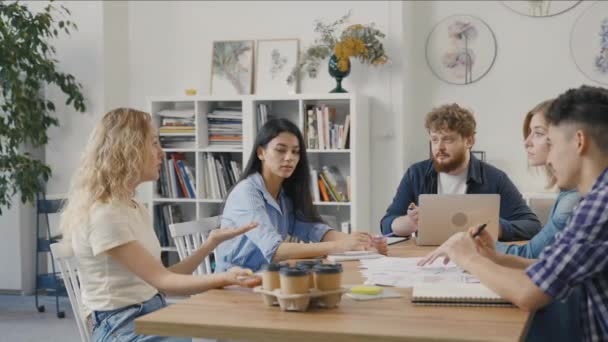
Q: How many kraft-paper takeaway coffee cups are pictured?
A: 4